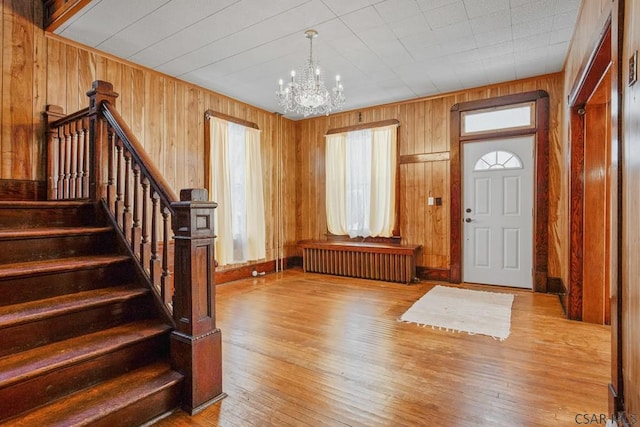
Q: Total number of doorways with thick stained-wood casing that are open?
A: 1